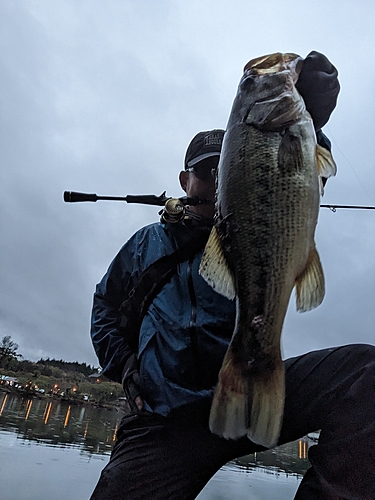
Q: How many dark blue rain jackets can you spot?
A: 1